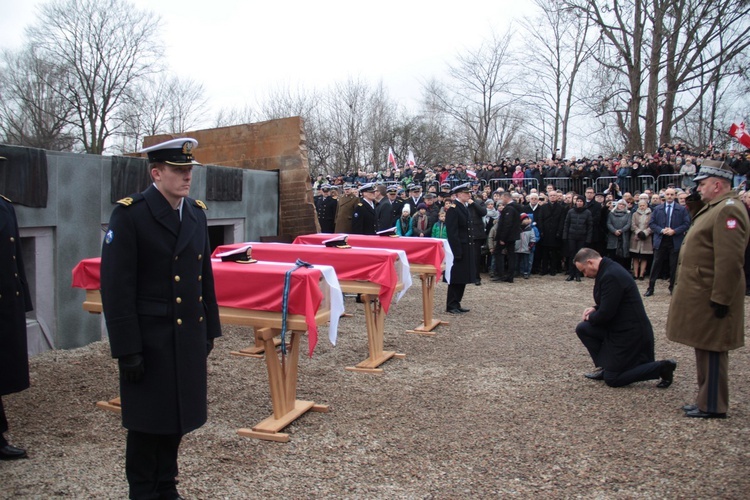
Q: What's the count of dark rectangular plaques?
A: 3